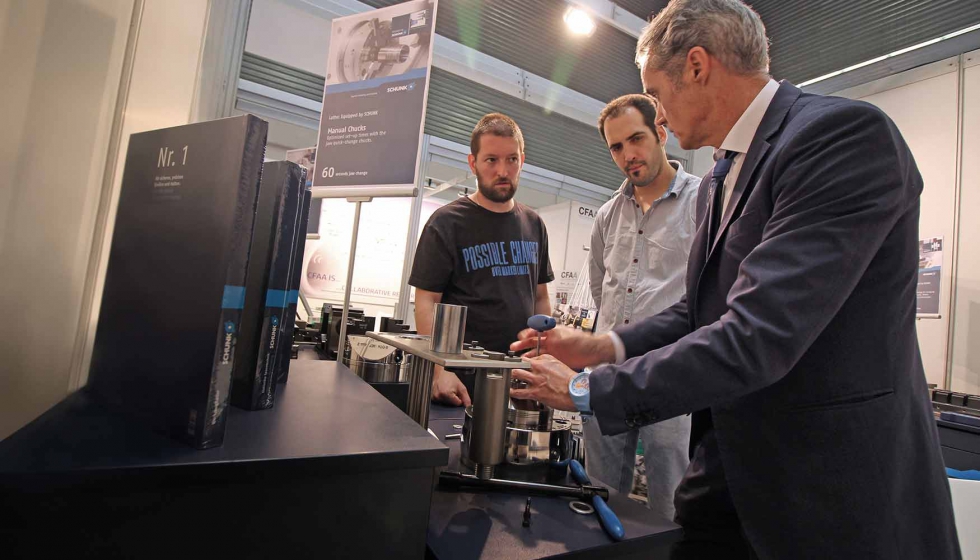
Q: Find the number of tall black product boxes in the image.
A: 3